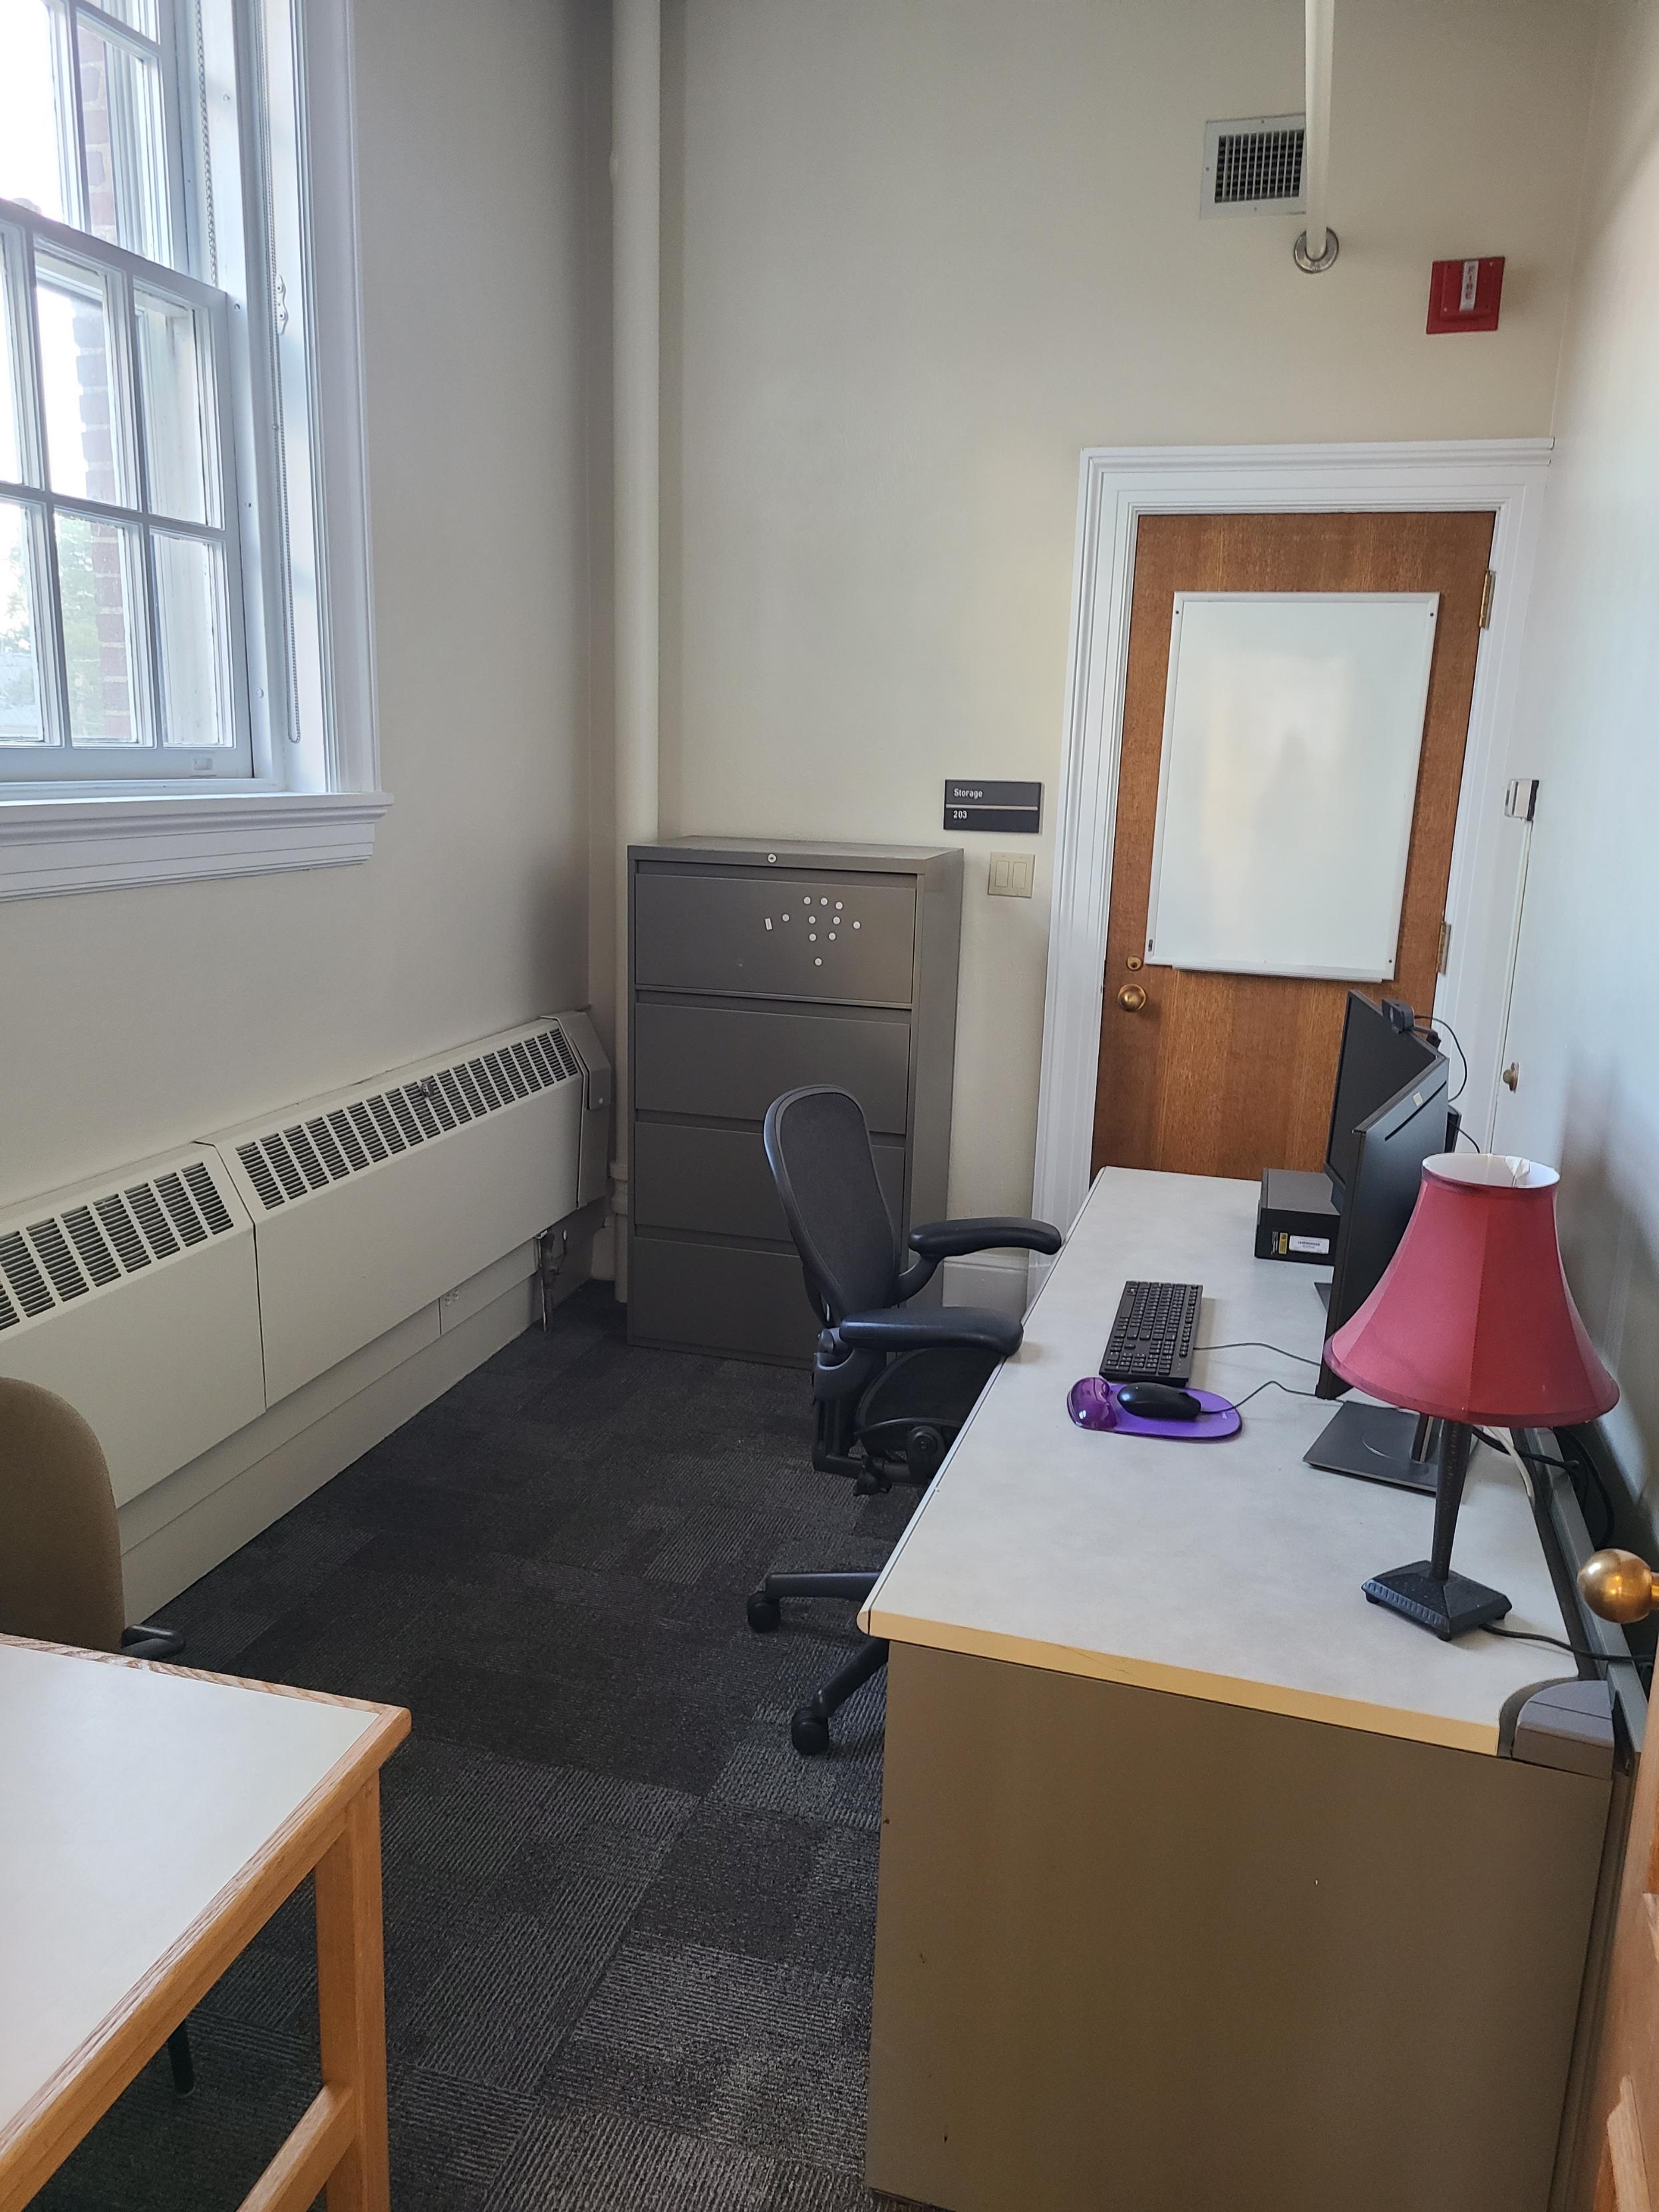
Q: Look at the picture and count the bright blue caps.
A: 0